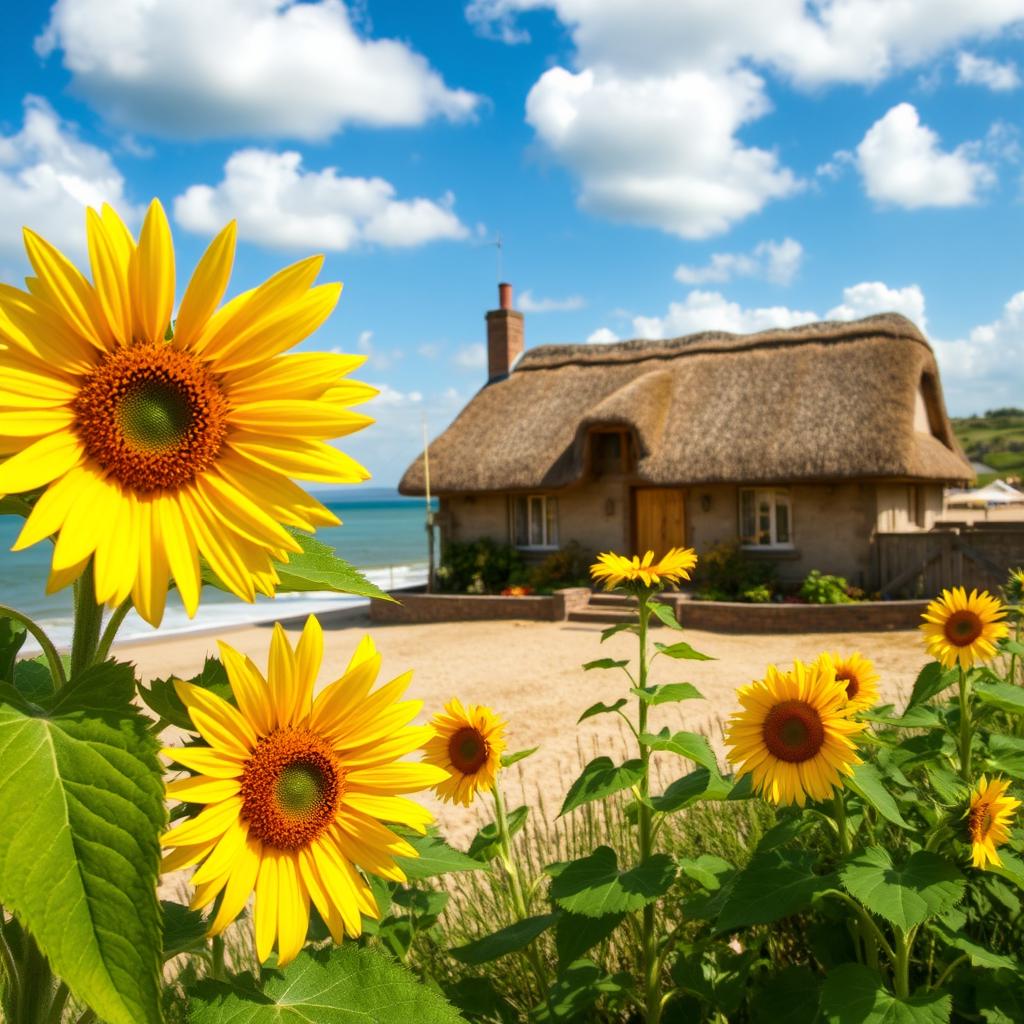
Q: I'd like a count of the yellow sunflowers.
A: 8